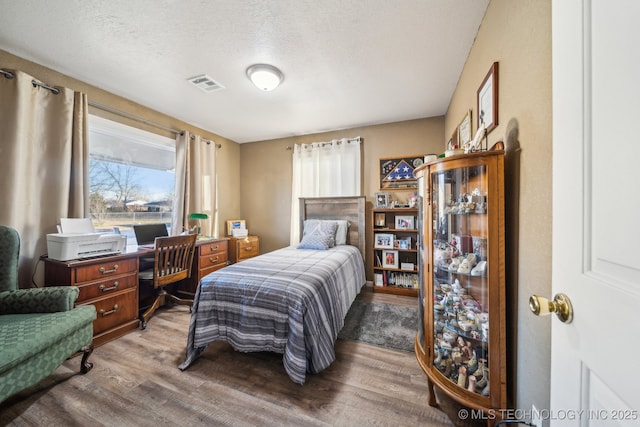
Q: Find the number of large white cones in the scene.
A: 0